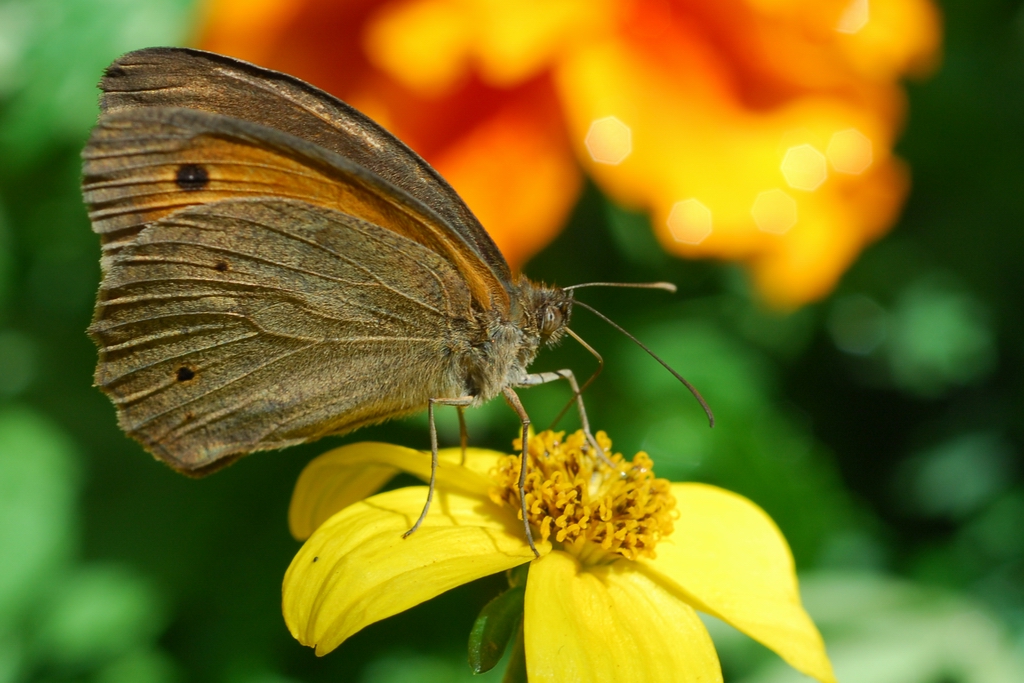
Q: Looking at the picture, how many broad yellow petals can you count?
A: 5